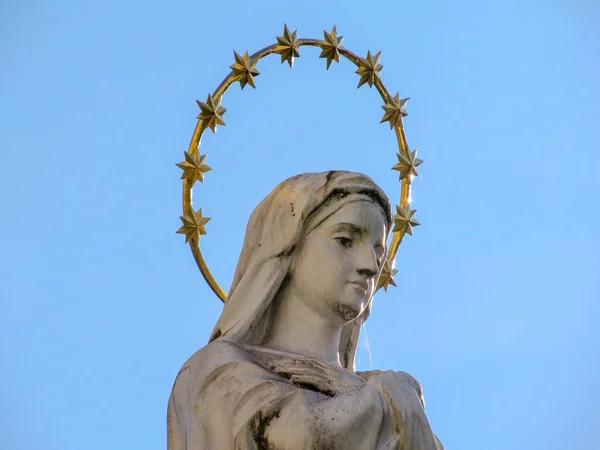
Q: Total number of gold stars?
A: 11